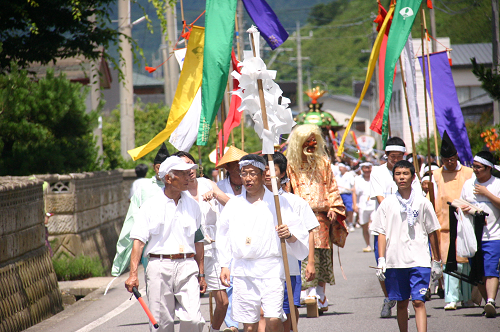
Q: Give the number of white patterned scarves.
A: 1